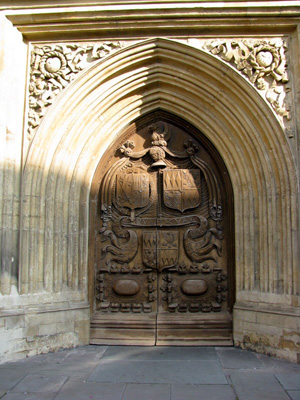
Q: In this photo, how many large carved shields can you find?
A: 3